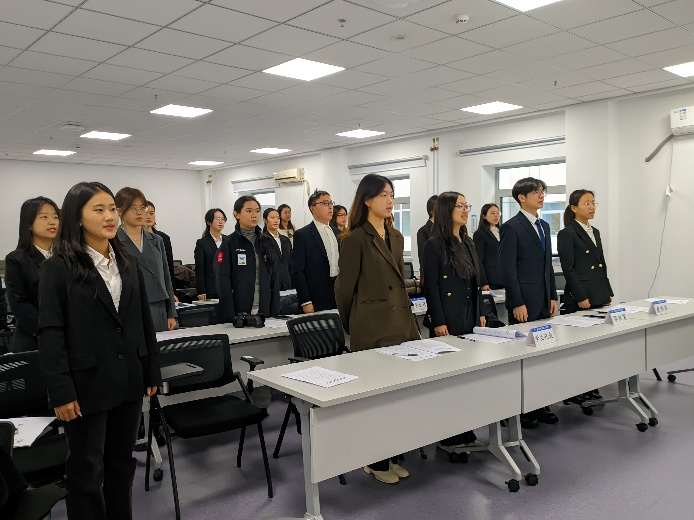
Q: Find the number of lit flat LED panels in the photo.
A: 10